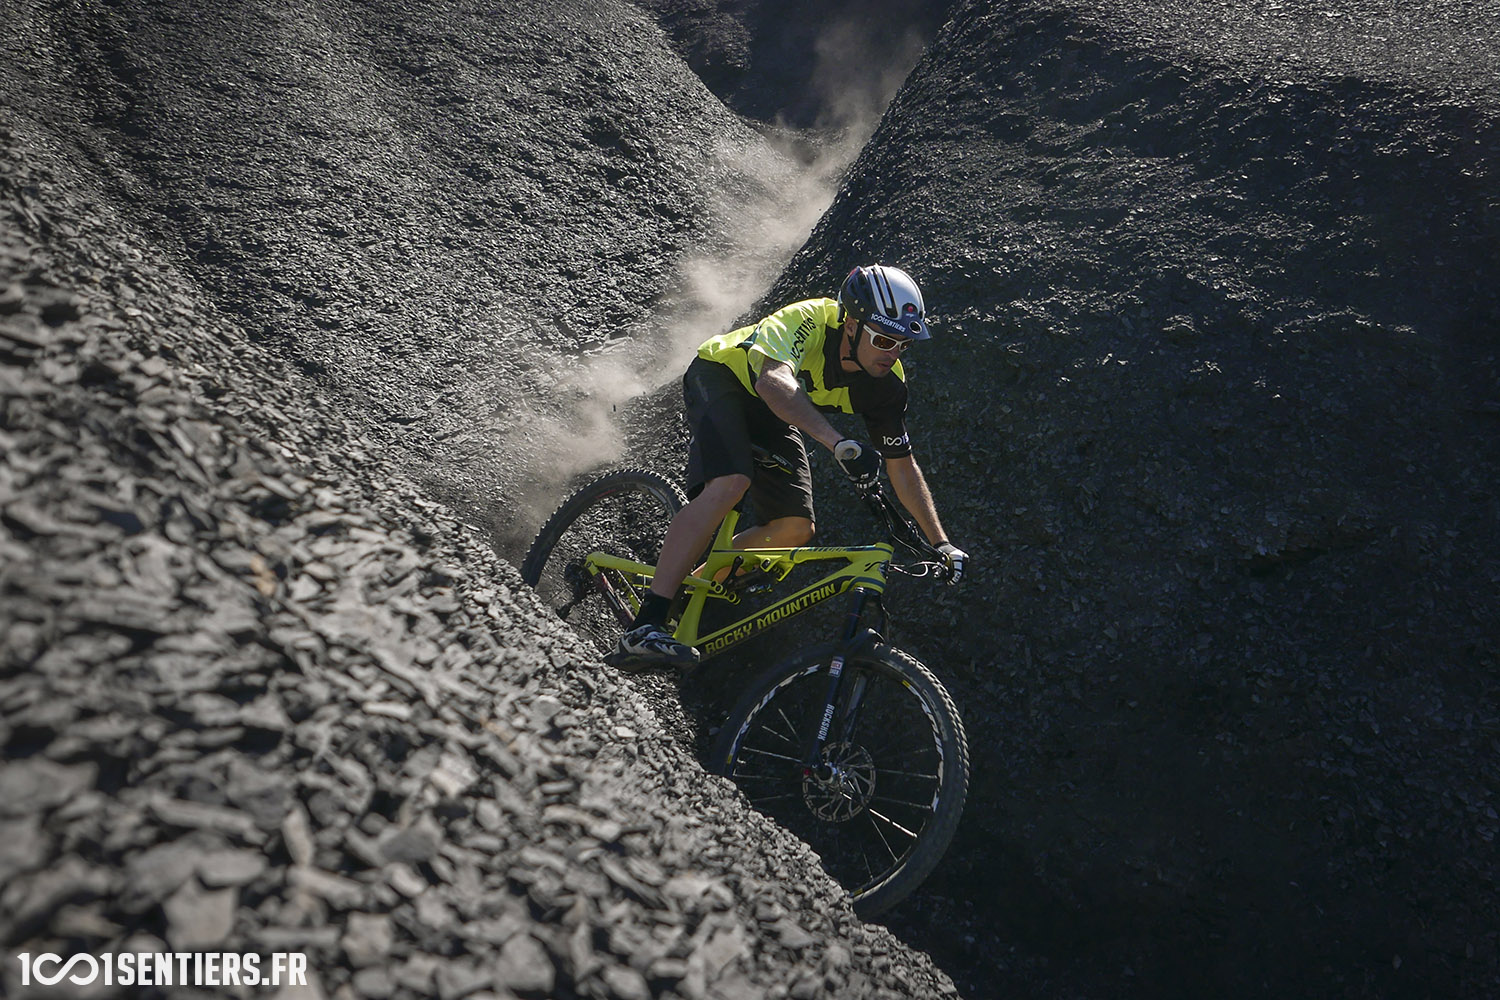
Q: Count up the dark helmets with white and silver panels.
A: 1